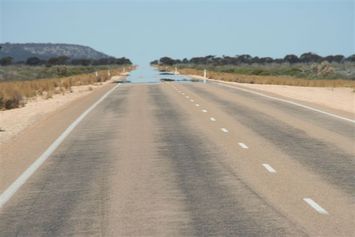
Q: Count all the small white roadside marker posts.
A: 5